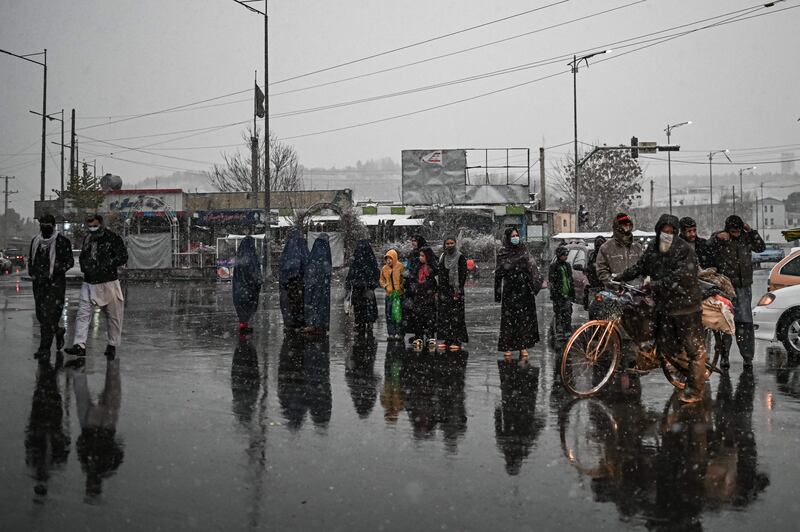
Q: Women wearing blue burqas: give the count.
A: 4